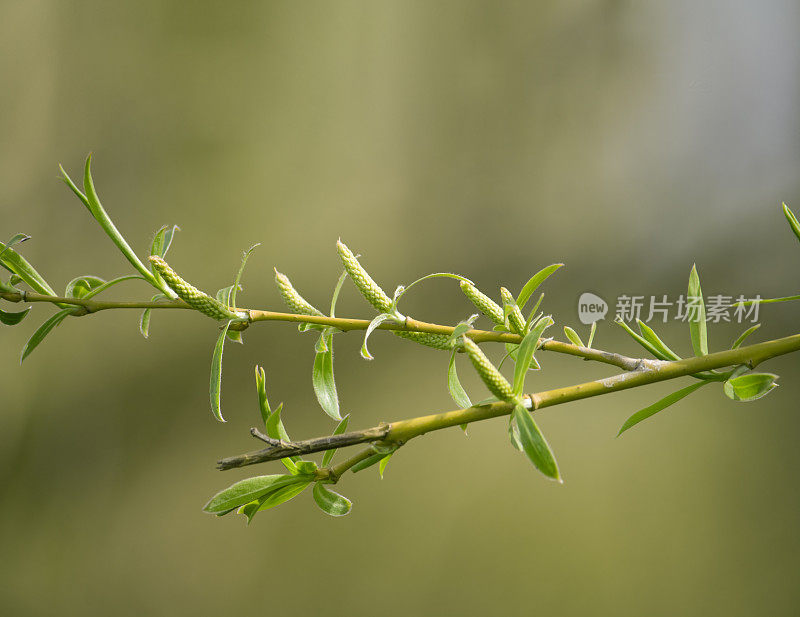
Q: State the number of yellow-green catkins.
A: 7